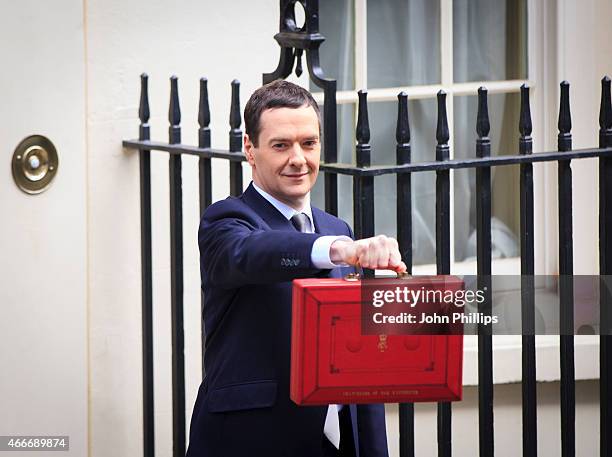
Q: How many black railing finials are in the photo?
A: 11